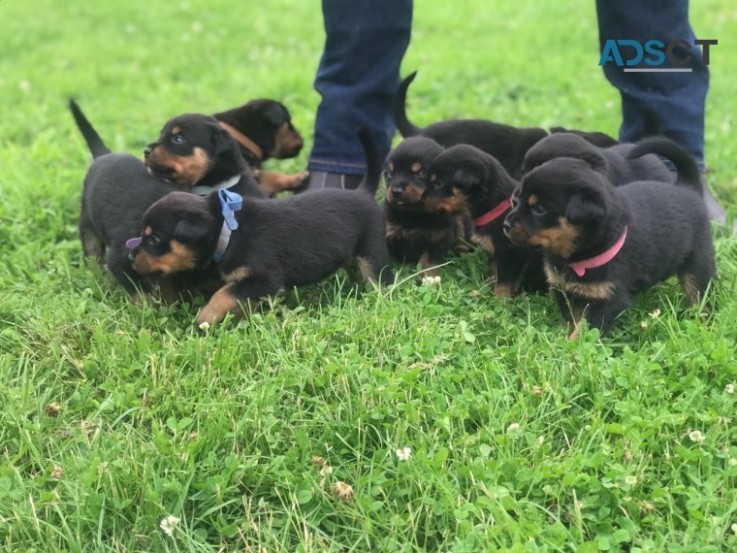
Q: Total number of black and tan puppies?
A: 9